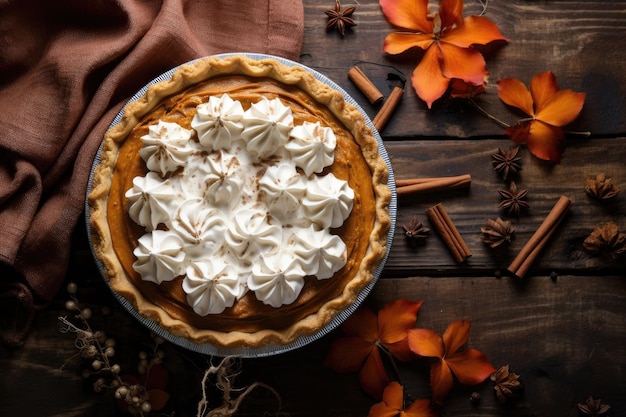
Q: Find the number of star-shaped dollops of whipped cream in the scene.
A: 14